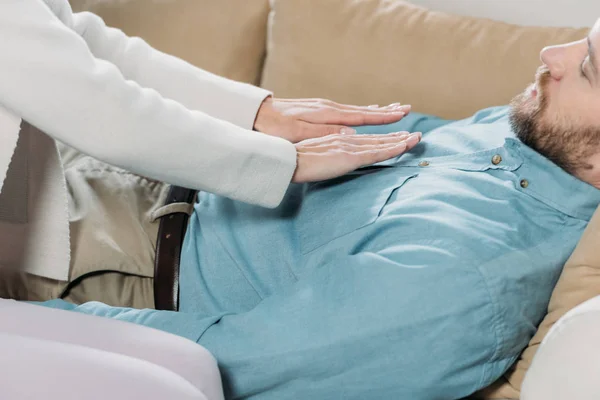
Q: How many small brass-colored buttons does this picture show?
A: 3